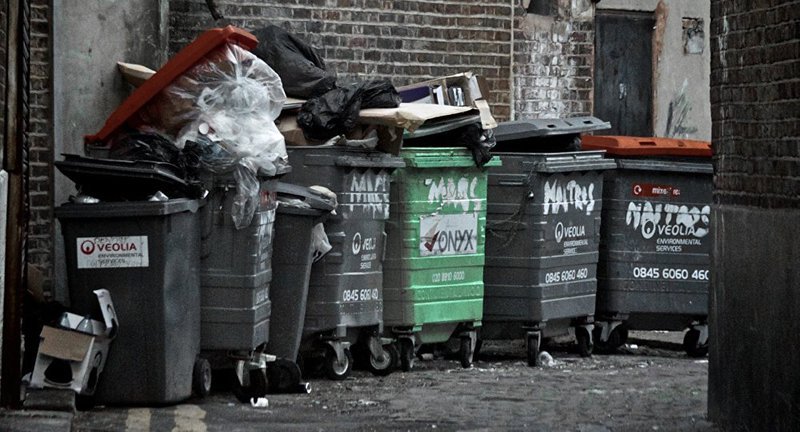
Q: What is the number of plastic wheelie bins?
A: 7